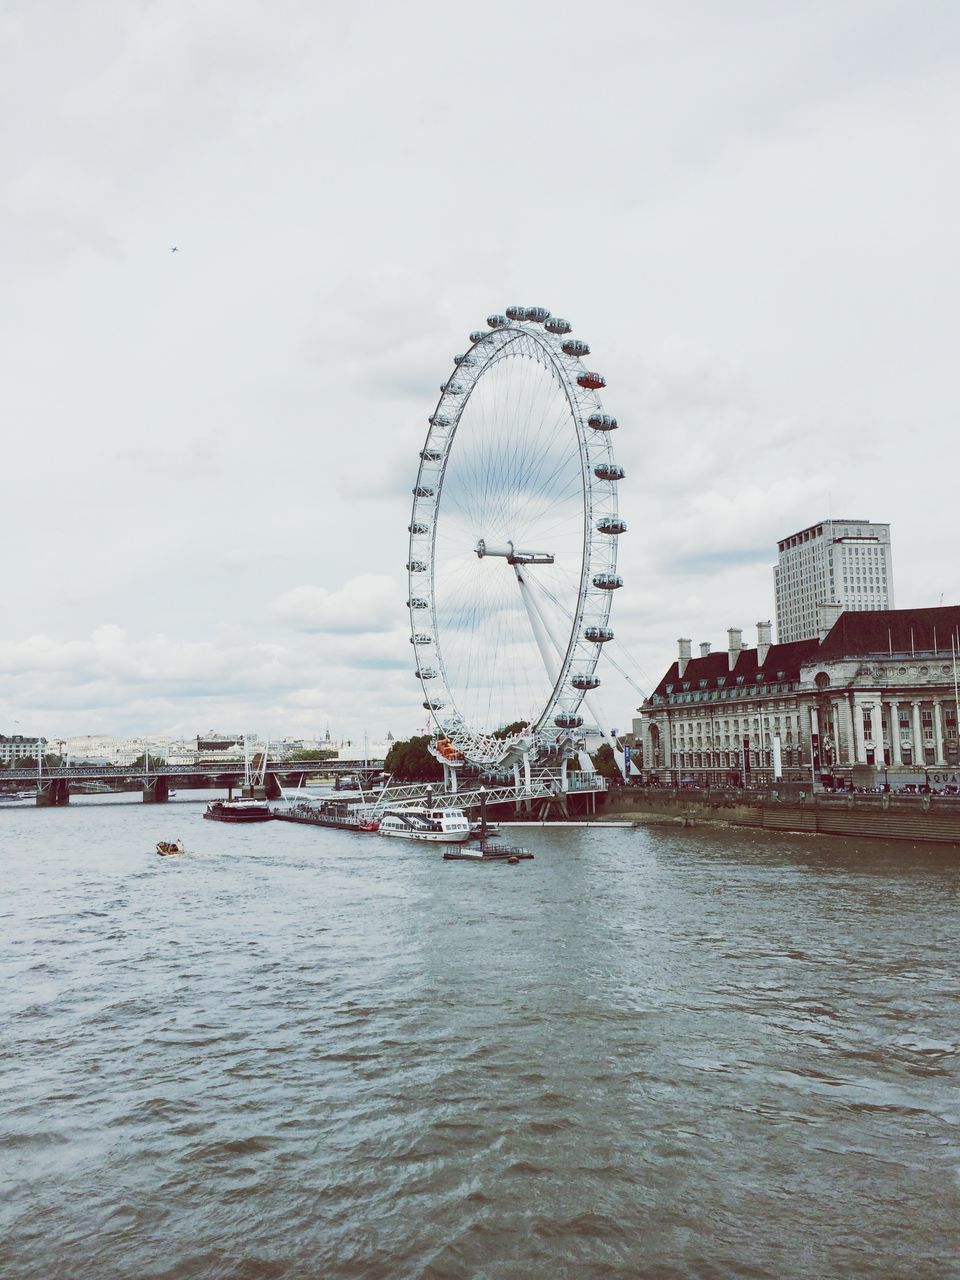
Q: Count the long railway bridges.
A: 1